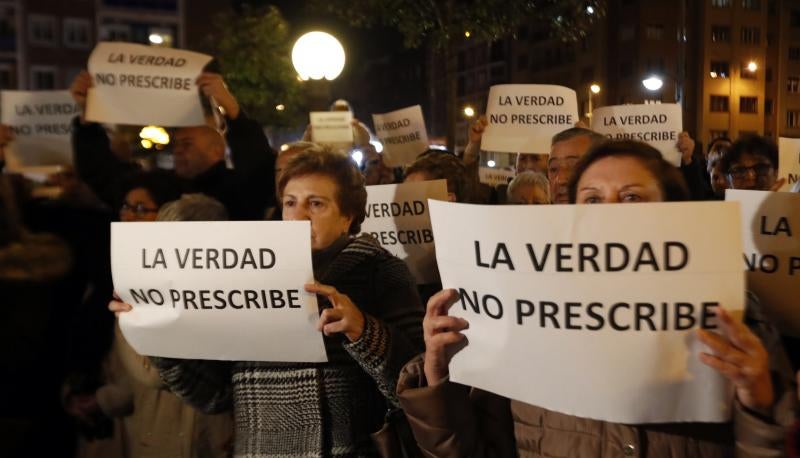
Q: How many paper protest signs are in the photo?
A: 12